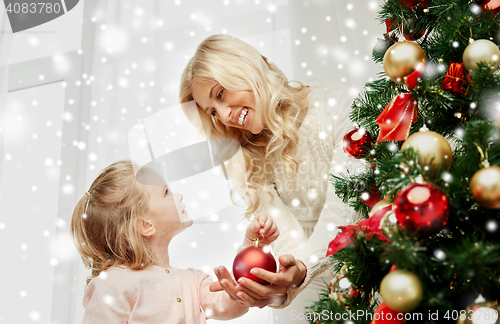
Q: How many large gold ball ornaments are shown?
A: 5